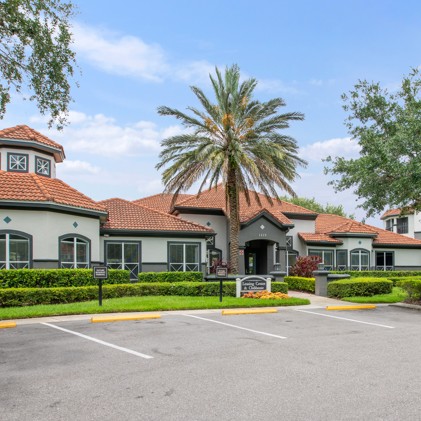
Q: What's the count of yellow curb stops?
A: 4